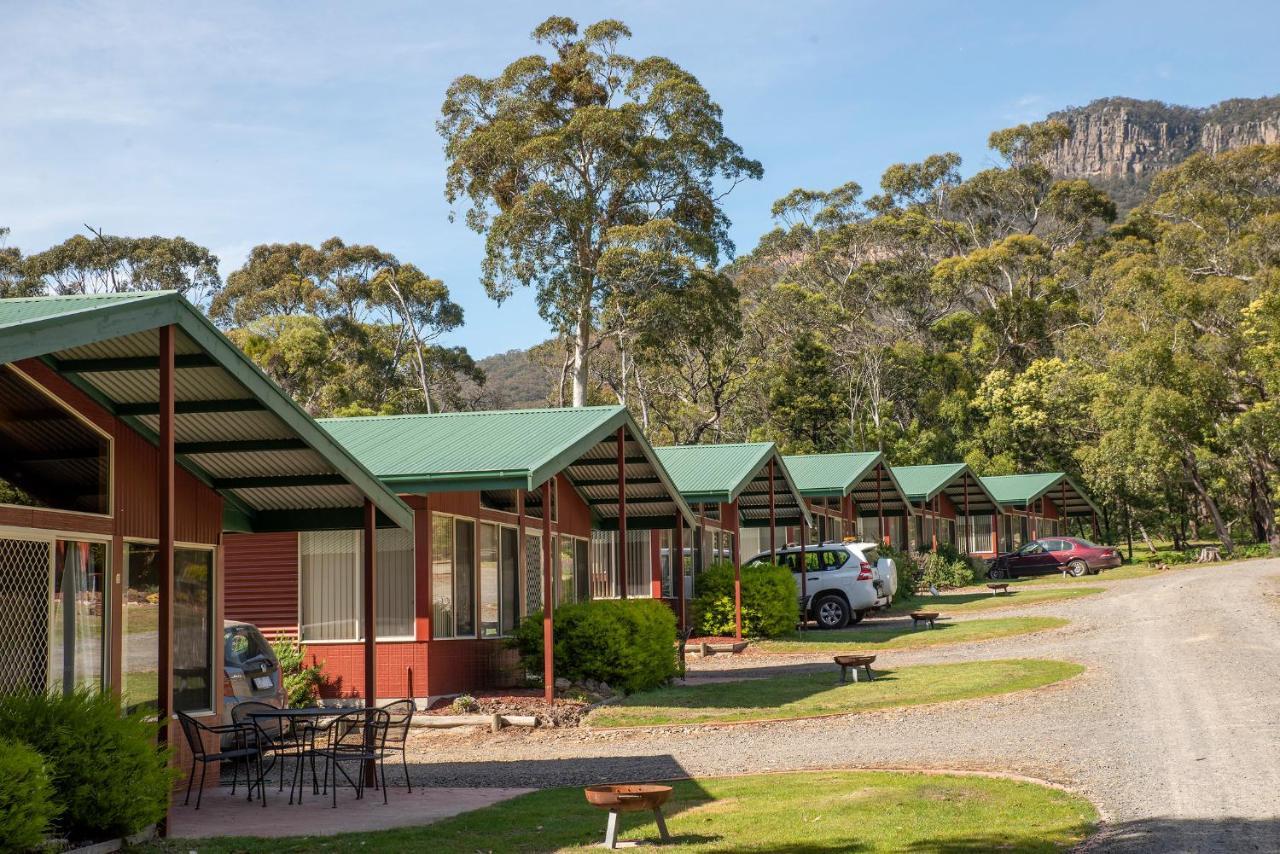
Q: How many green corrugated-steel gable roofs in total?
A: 6